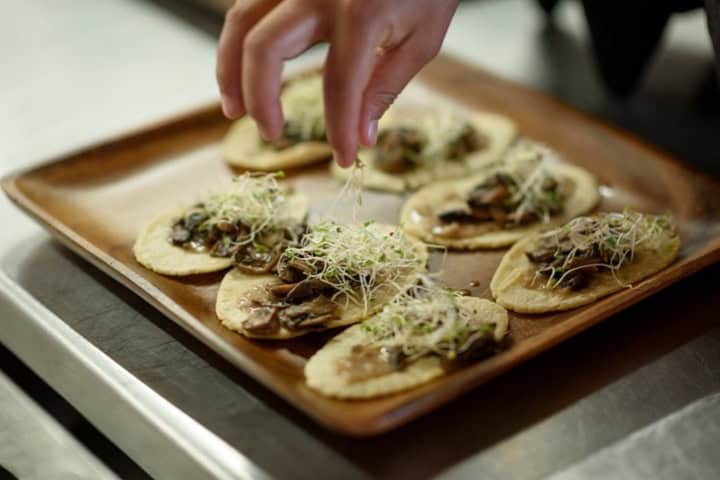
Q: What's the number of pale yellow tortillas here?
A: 7